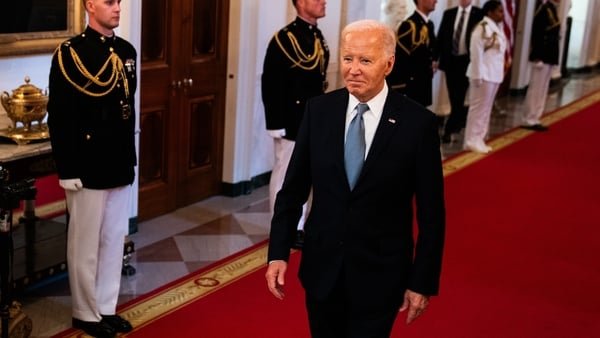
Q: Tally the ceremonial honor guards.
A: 5